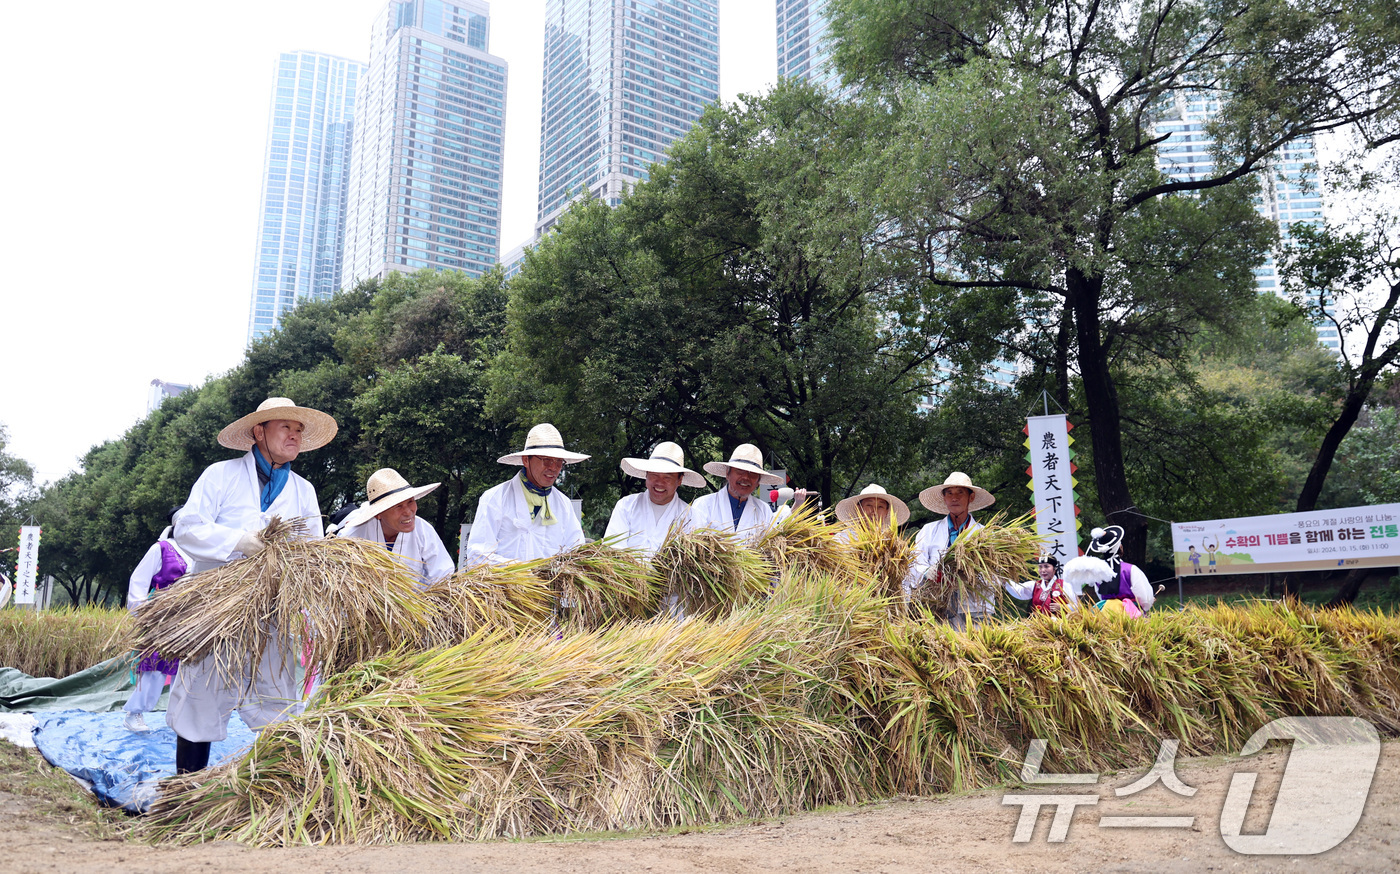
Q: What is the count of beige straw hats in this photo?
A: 7